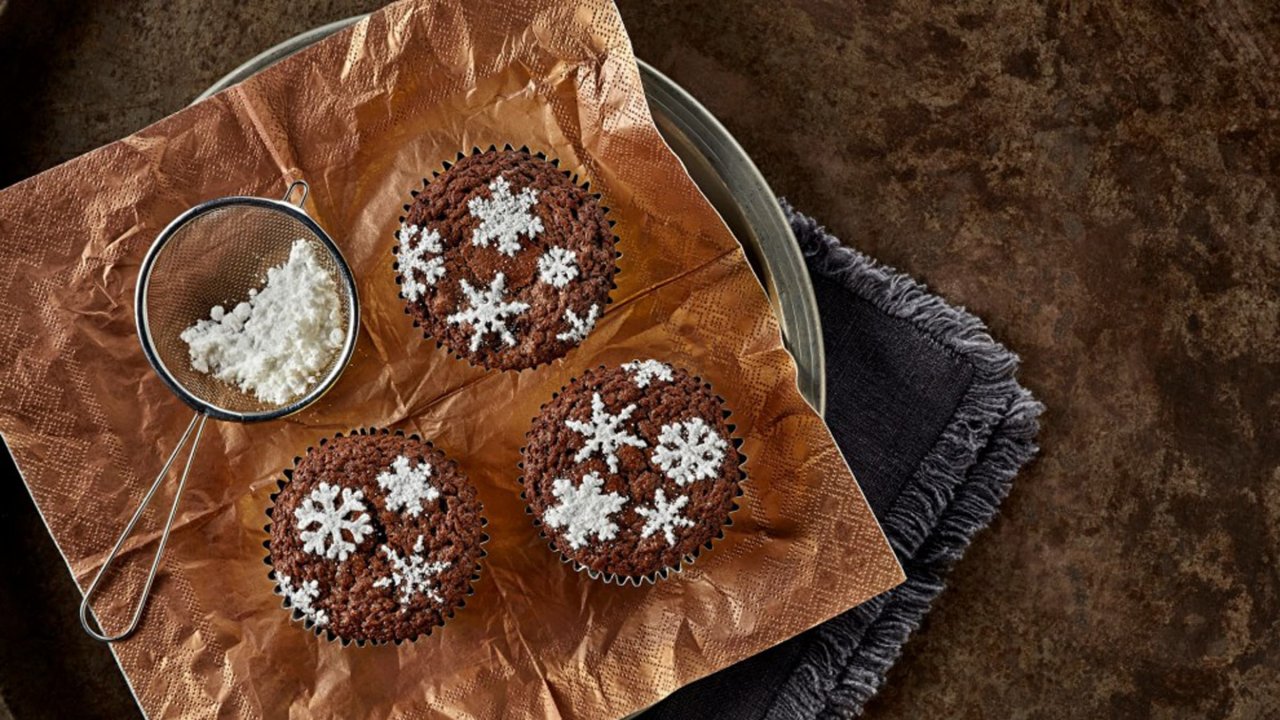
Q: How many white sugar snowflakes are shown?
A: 14